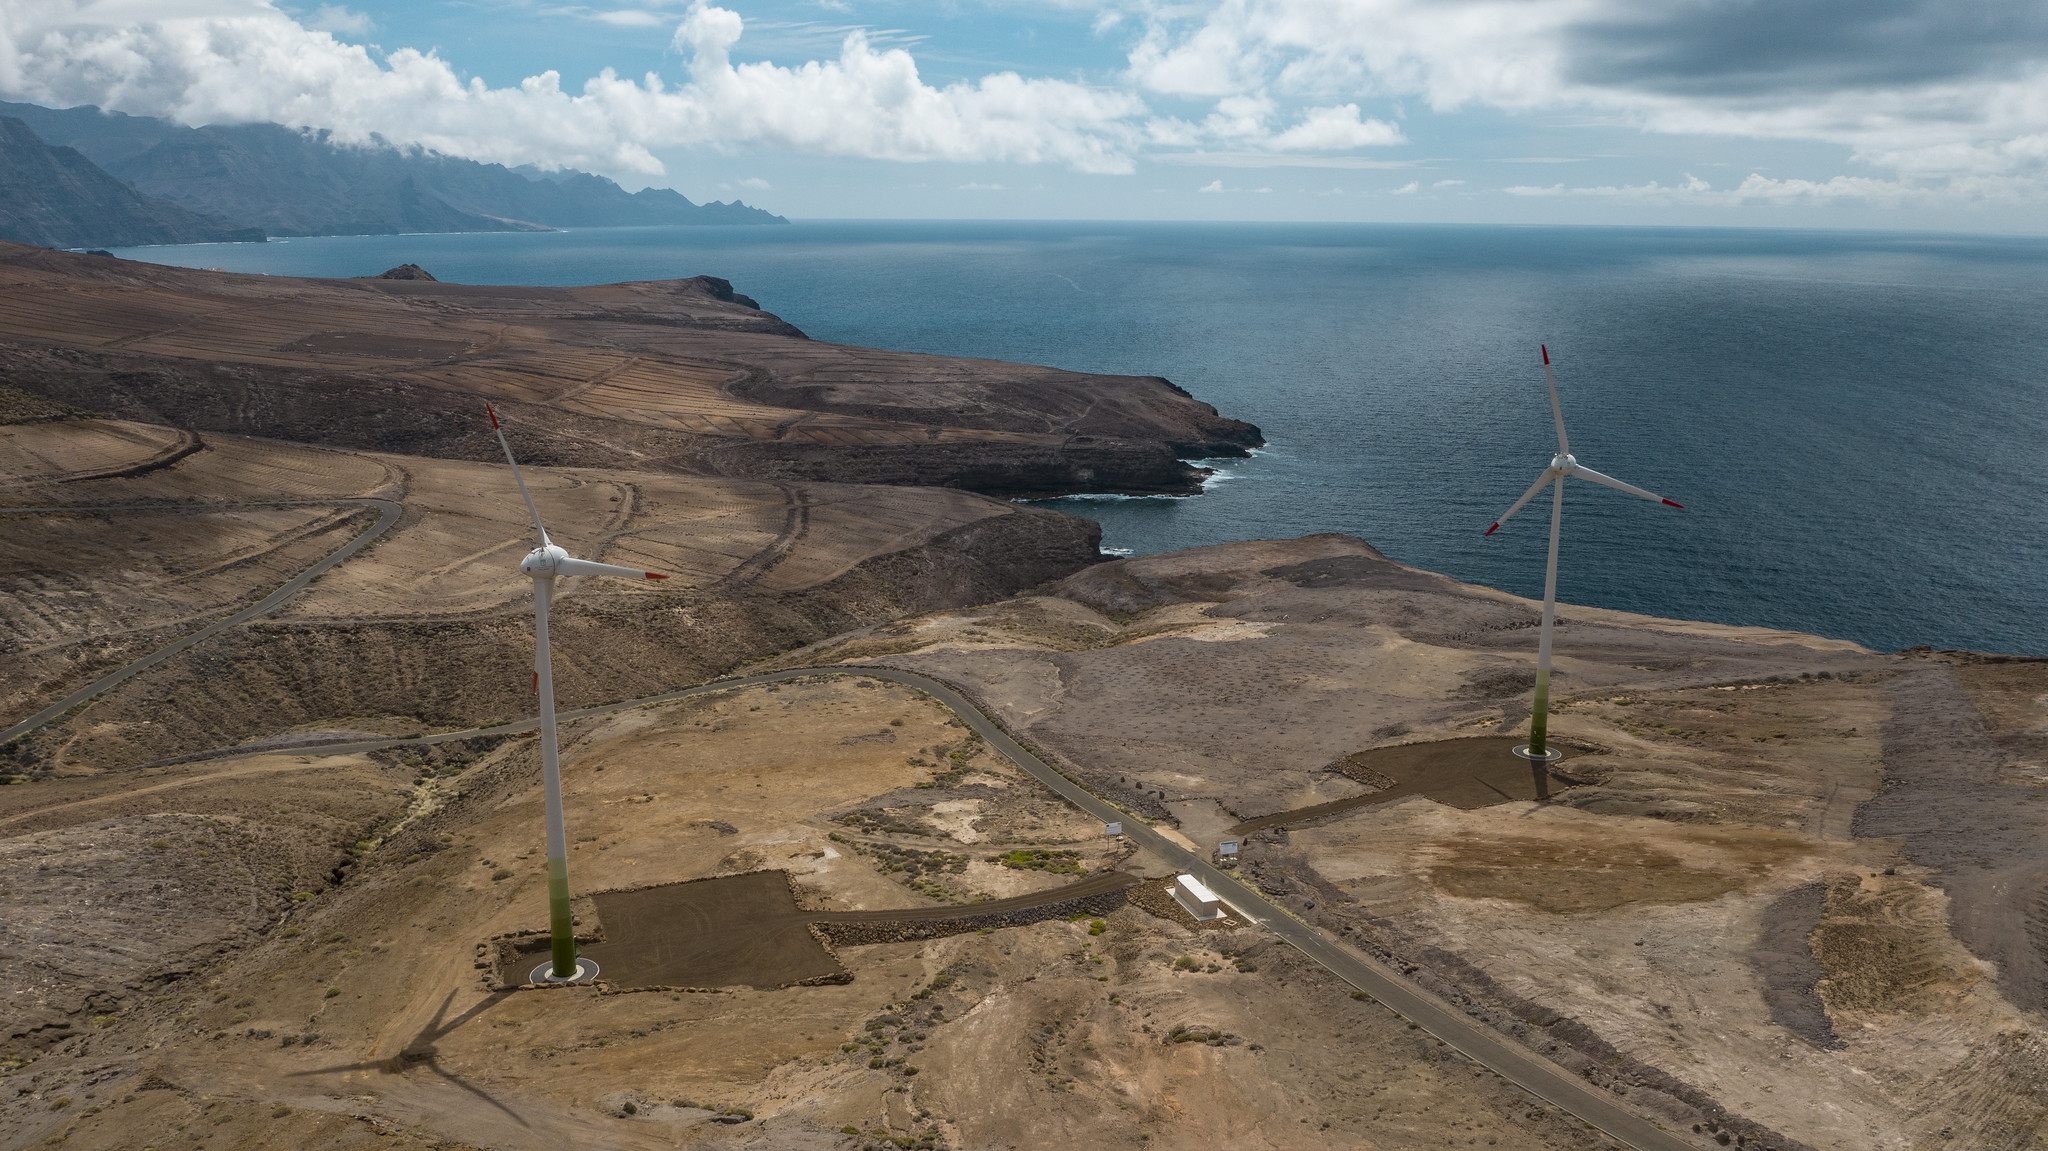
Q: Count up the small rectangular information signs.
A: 2